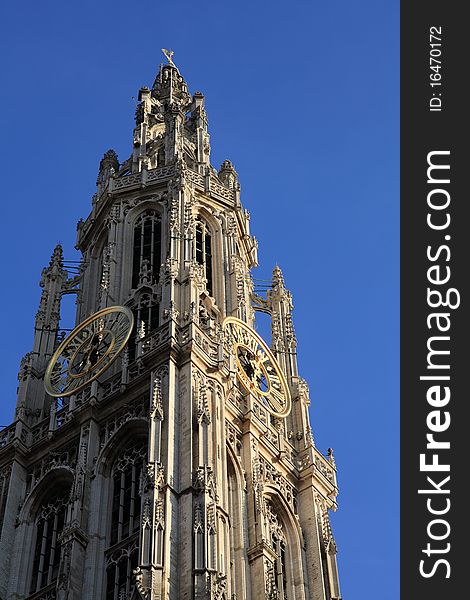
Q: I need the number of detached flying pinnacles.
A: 2